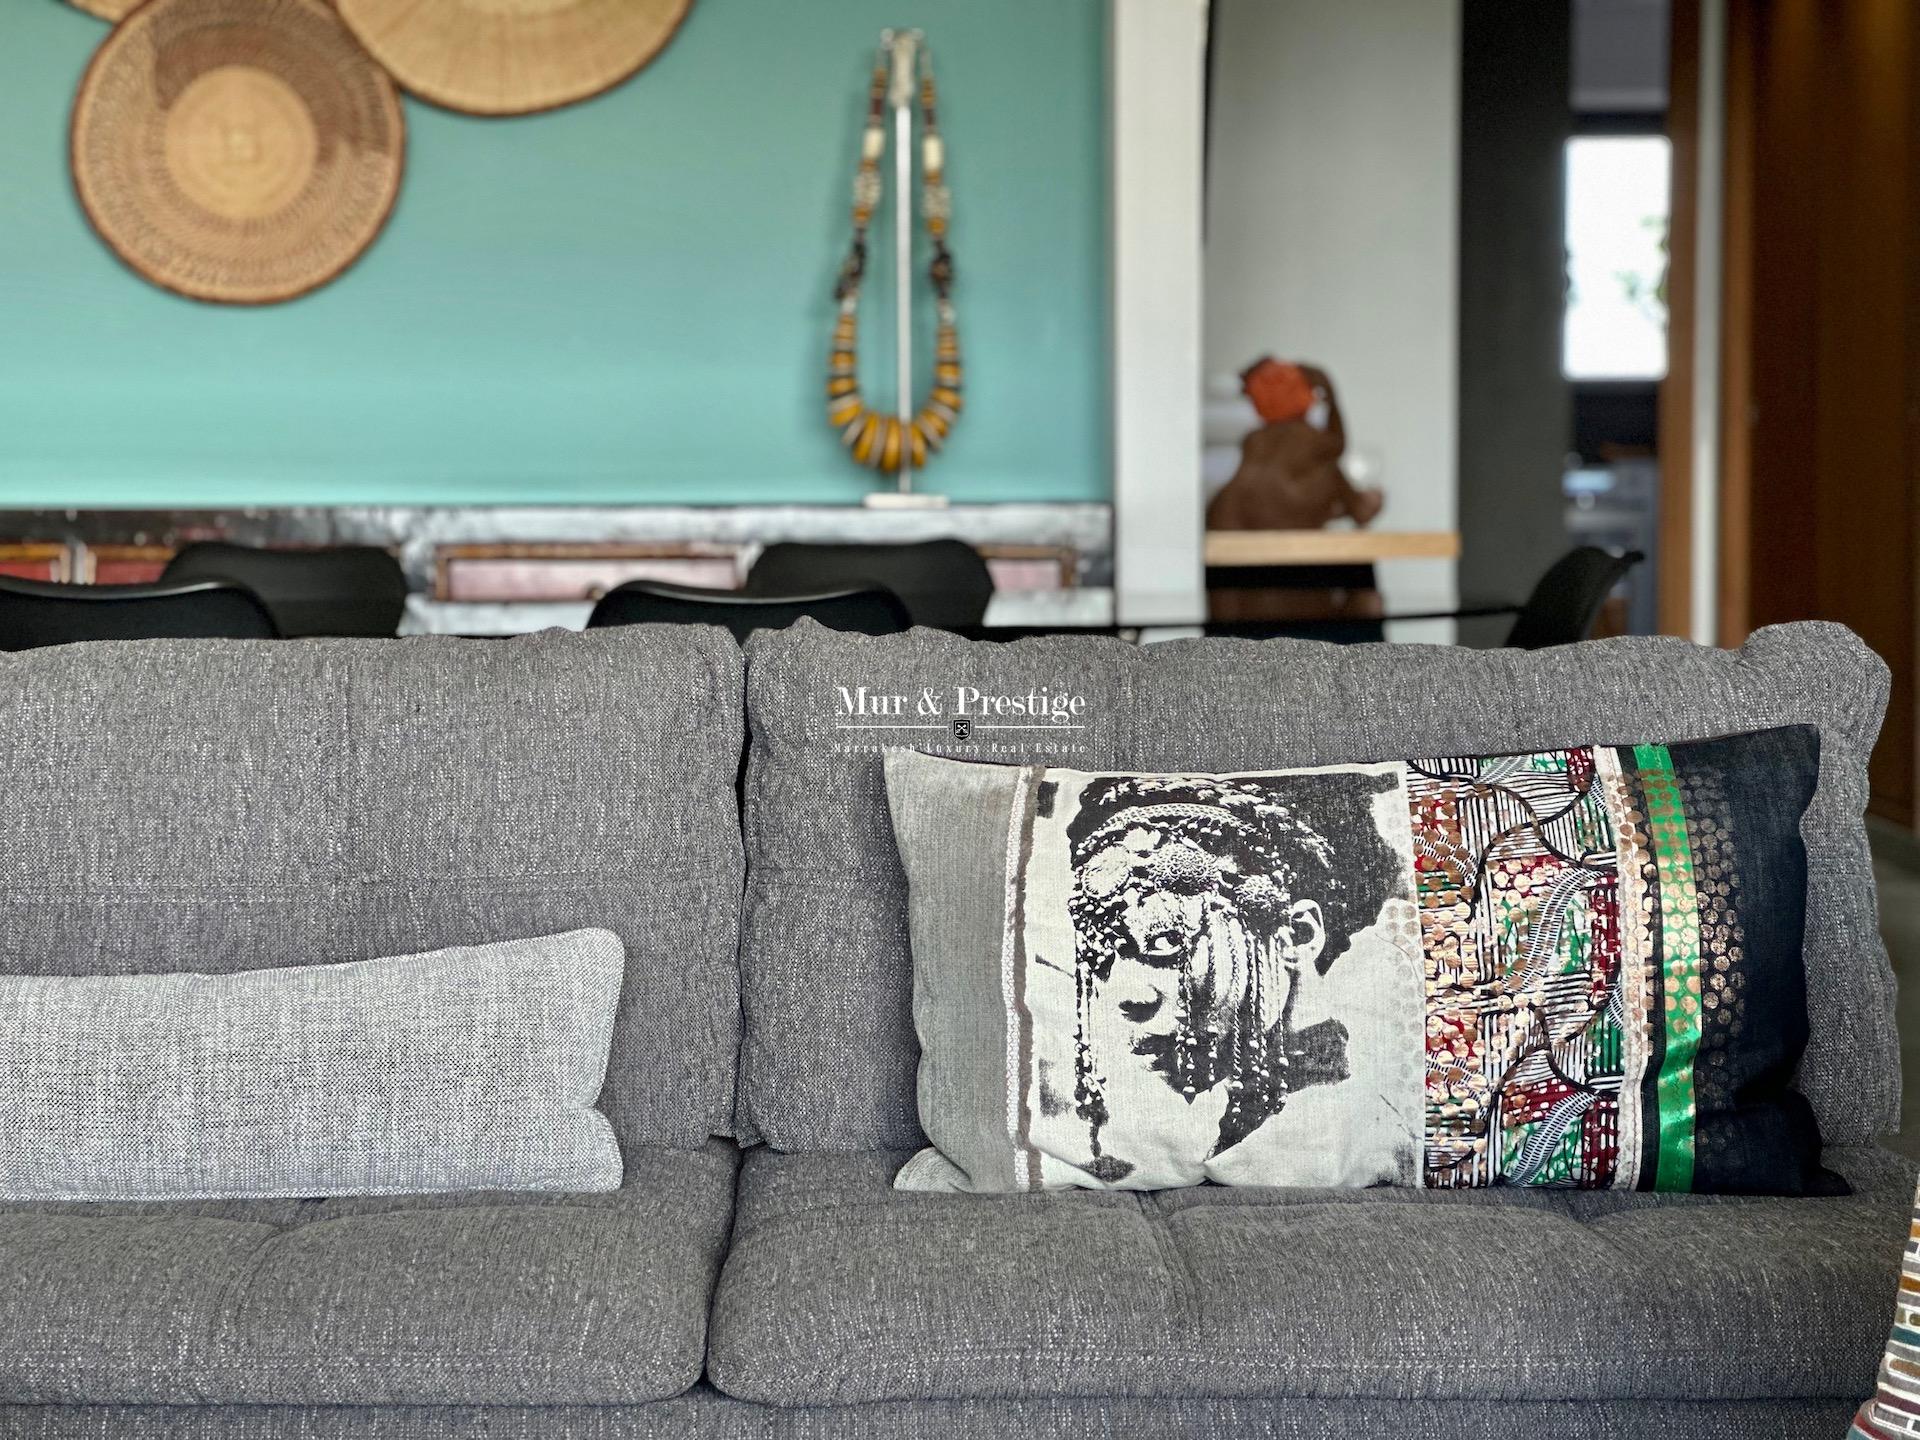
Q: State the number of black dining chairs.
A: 5